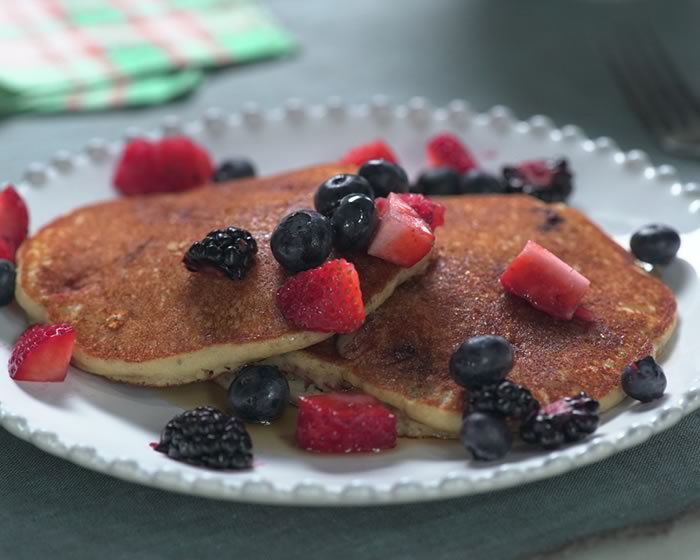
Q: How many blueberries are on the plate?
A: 13